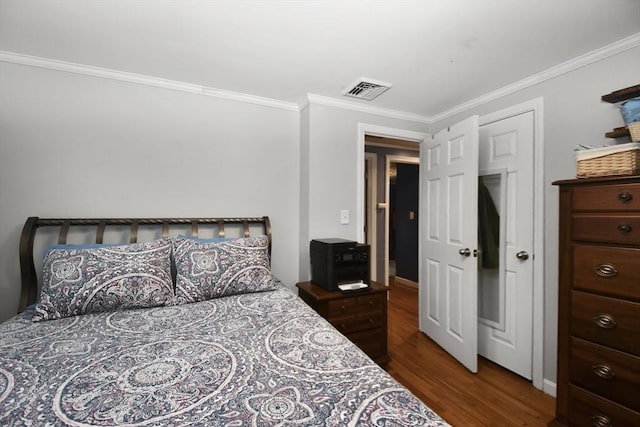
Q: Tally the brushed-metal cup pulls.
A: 4